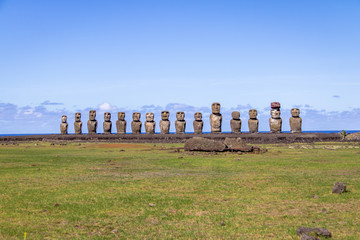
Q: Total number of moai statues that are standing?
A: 15